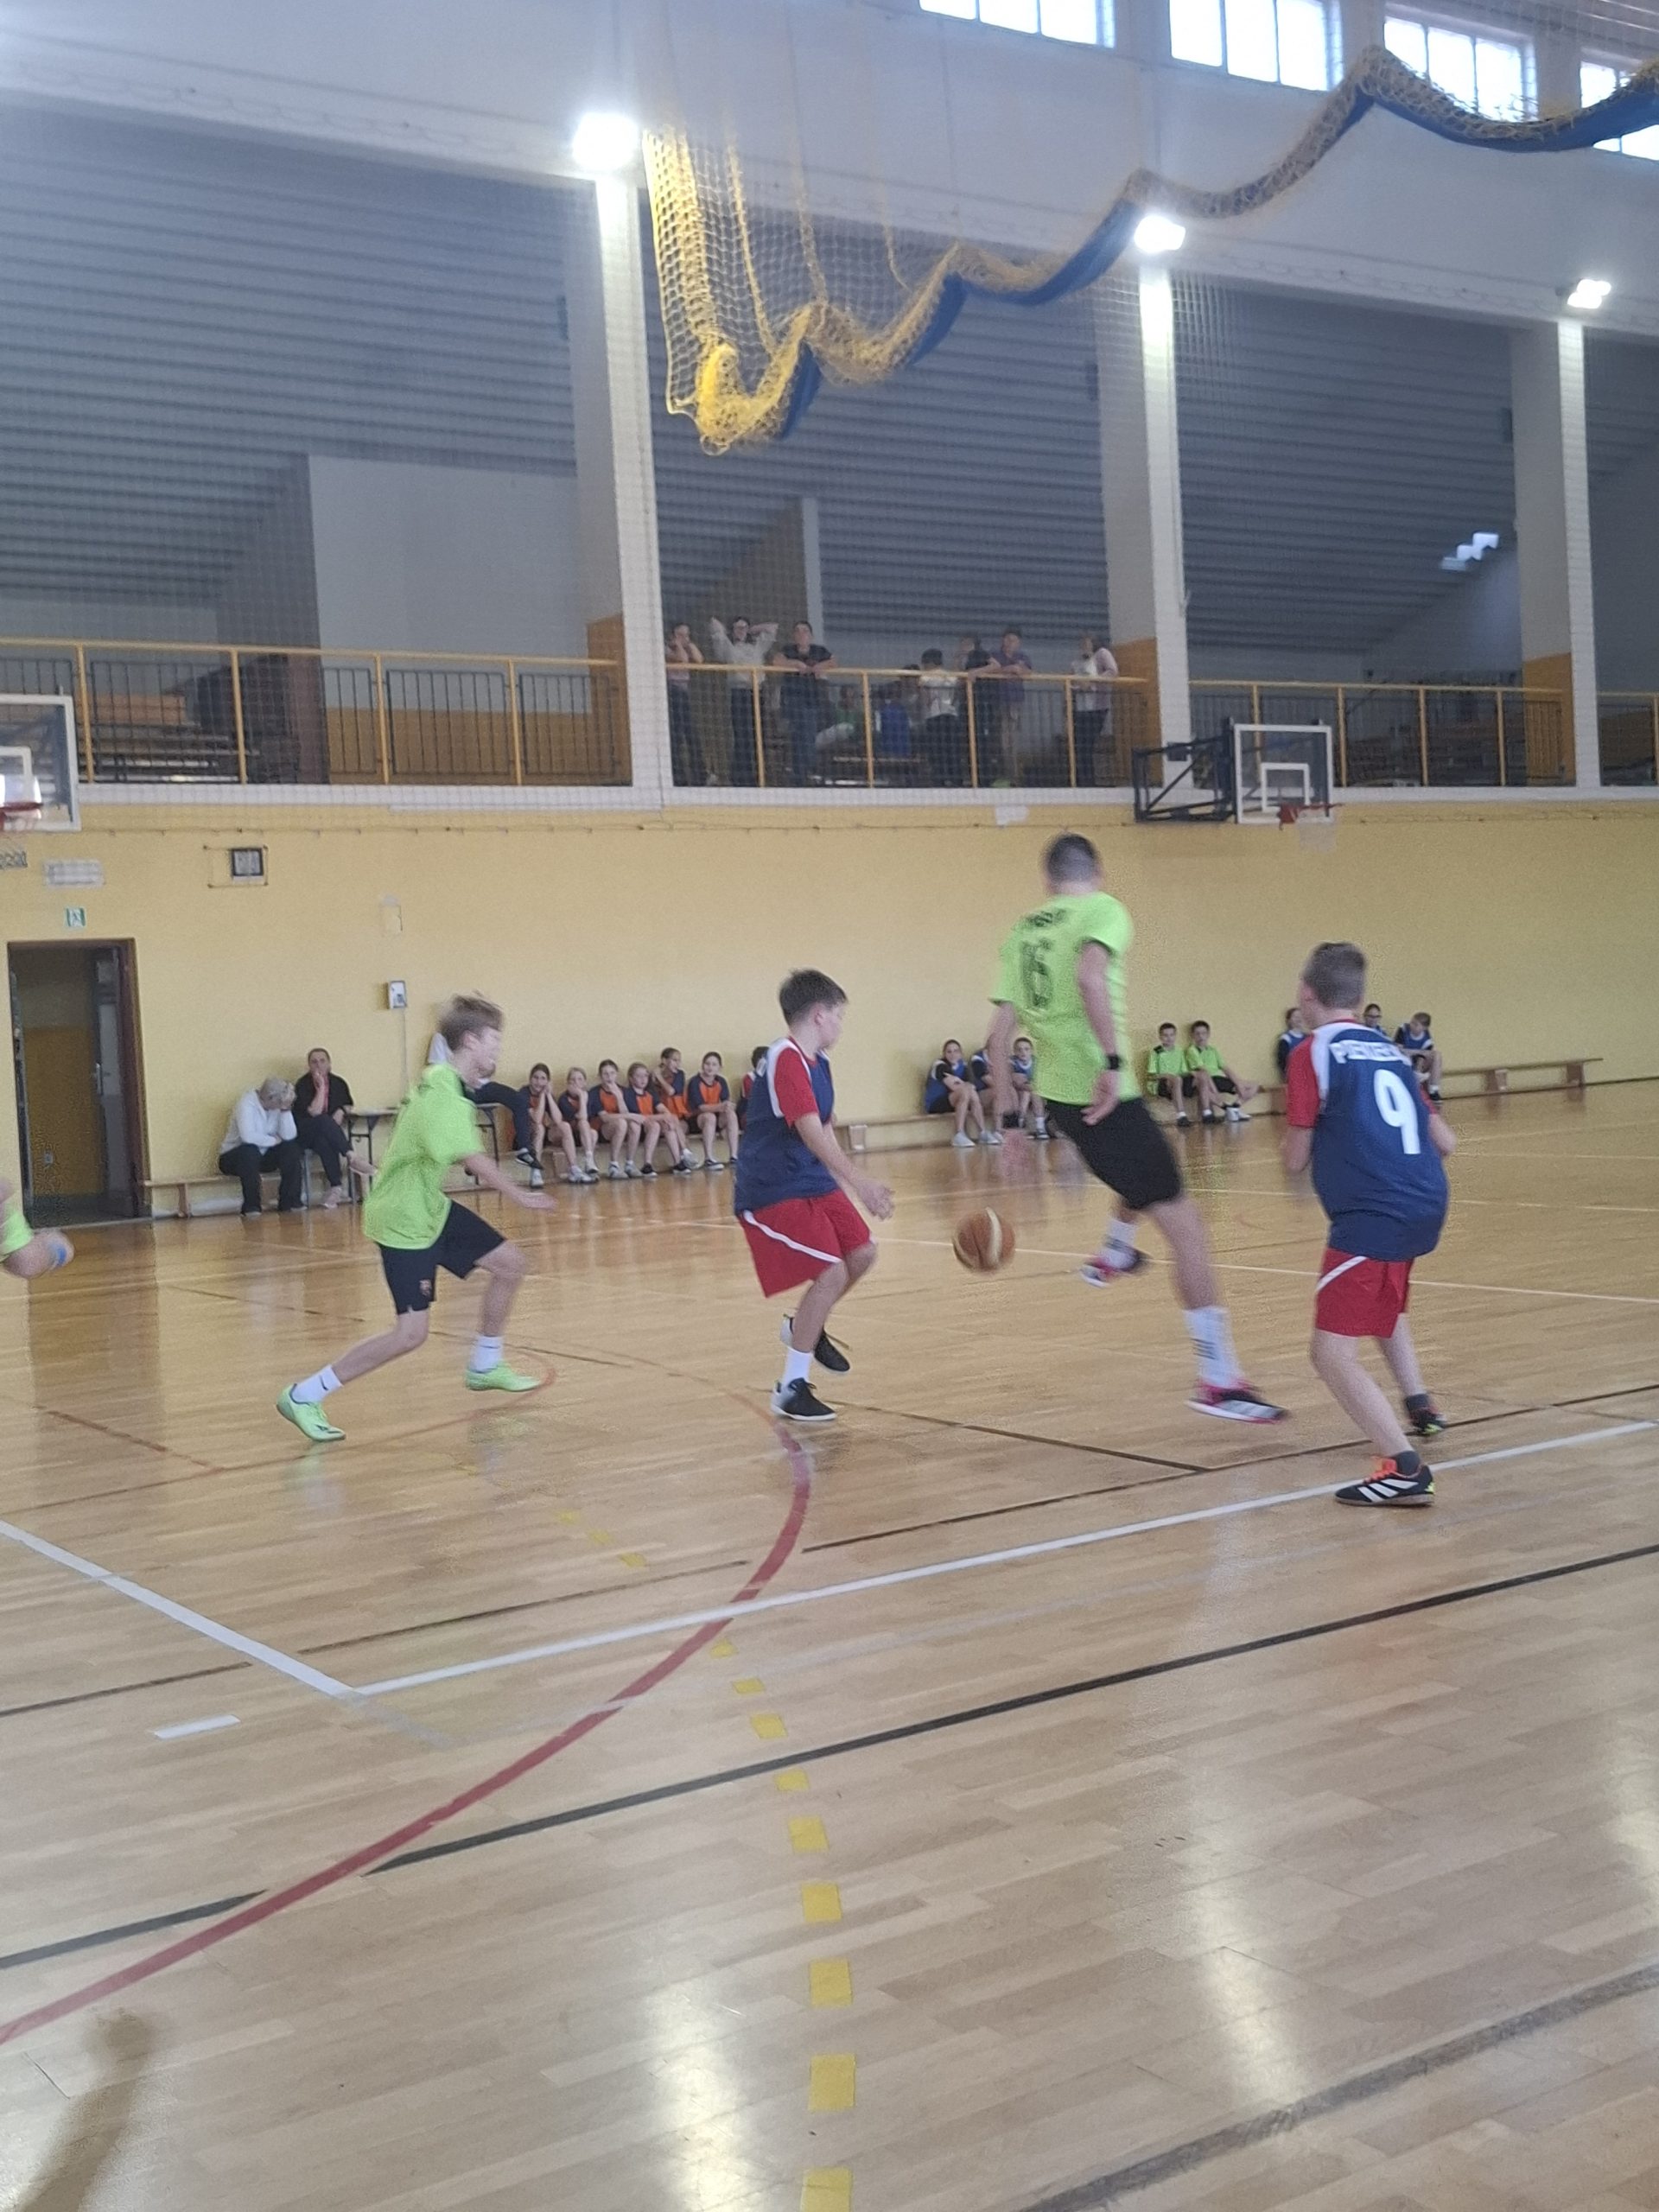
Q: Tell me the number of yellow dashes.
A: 12